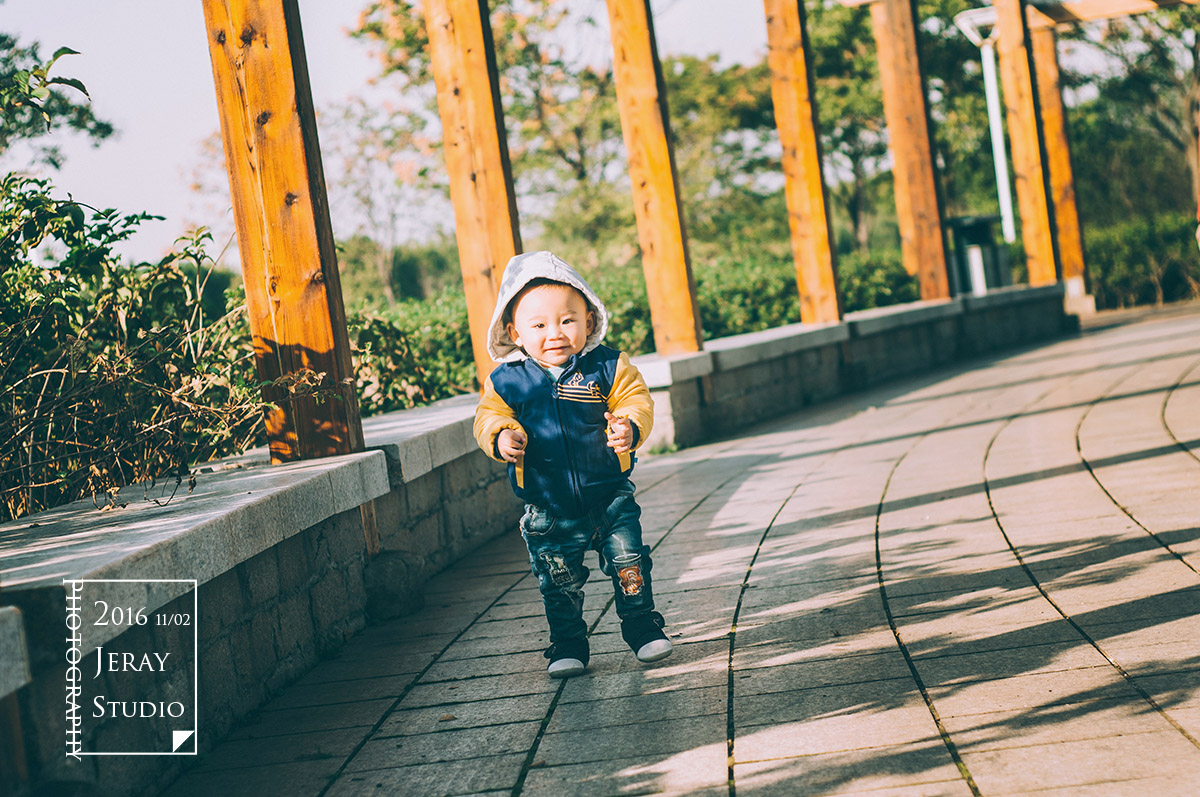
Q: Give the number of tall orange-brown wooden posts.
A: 7